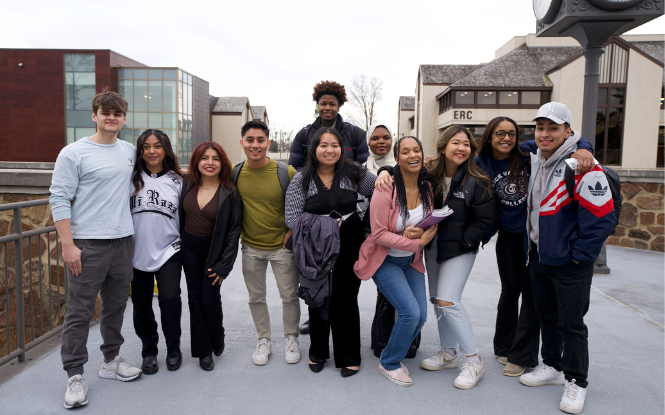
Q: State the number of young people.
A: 11